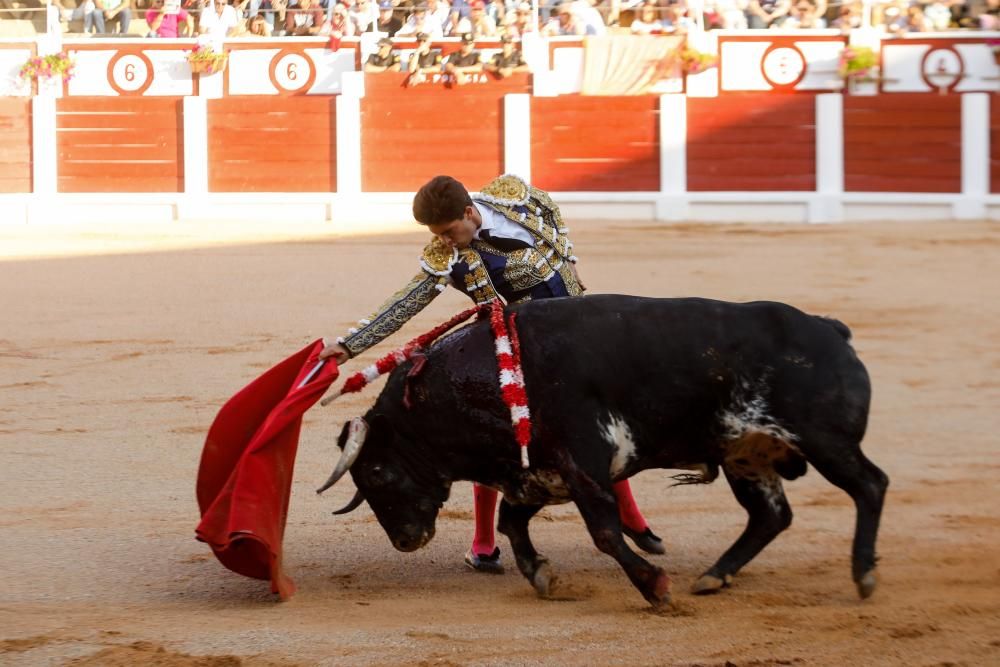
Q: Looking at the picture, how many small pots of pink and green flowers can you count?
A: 4